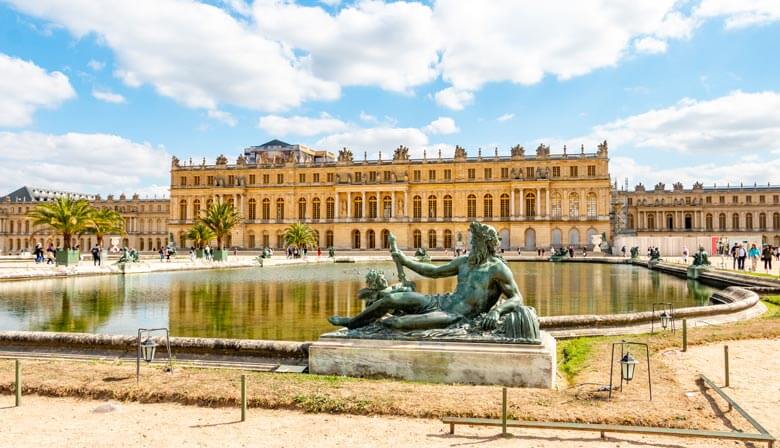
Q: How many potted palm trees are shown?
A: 5